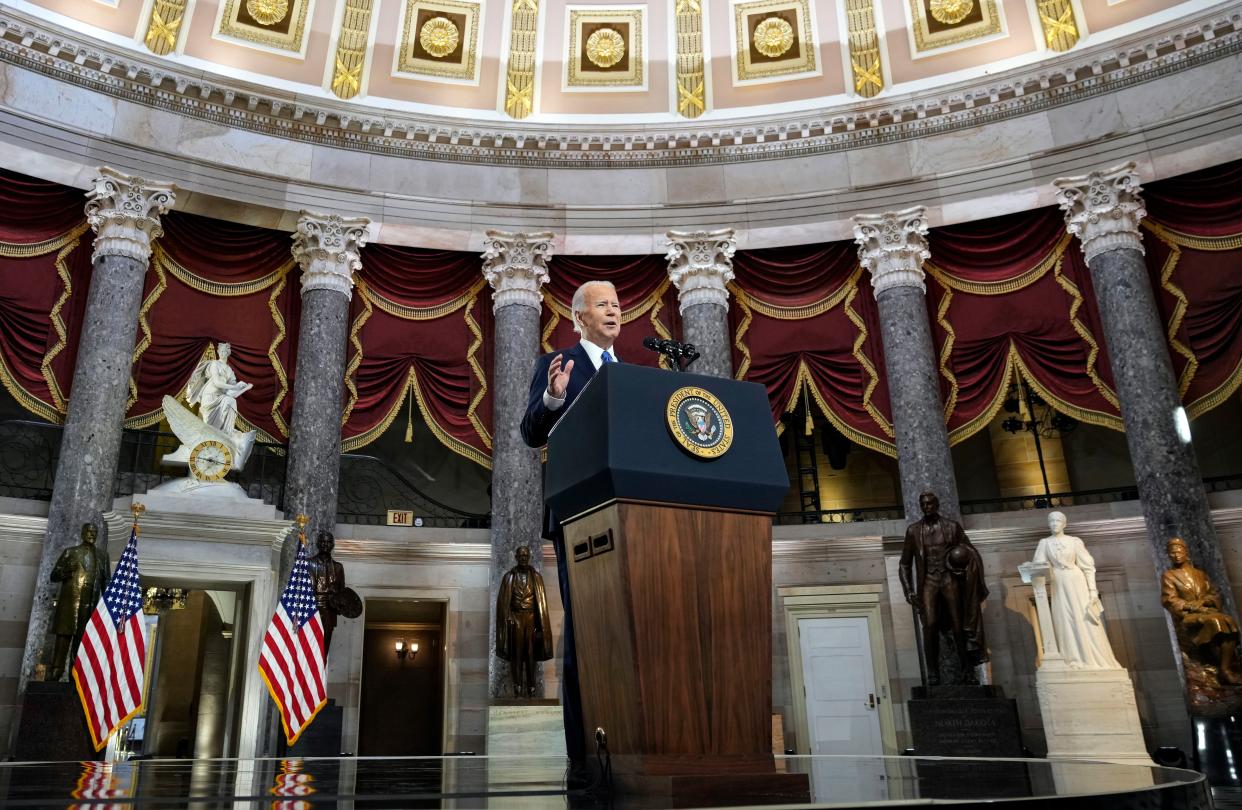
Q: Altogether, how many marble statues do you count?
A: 2